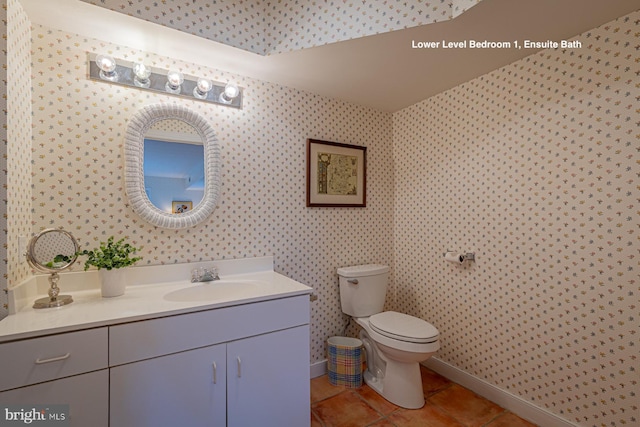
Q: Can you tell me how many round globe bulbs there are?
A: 5